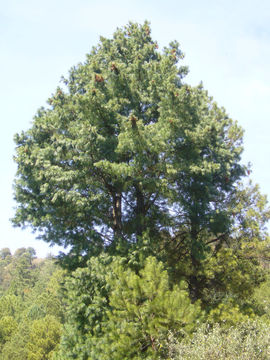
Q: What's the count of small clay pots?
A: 0